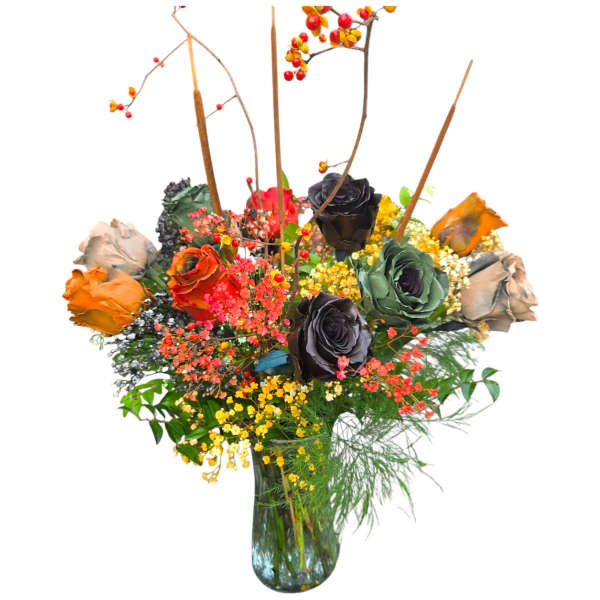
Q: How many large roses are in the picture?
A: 10